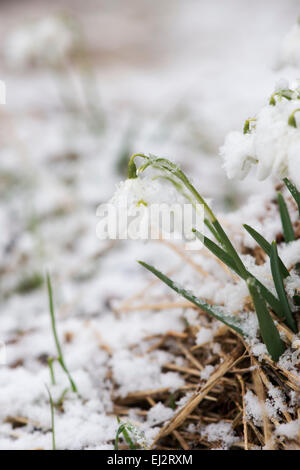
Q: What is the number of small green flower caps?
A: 4